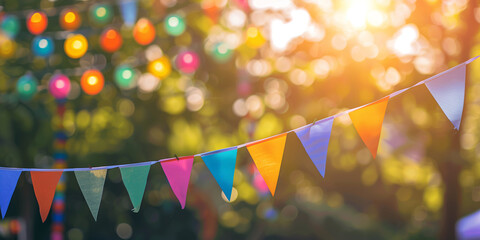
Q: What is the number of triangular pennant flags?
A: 10